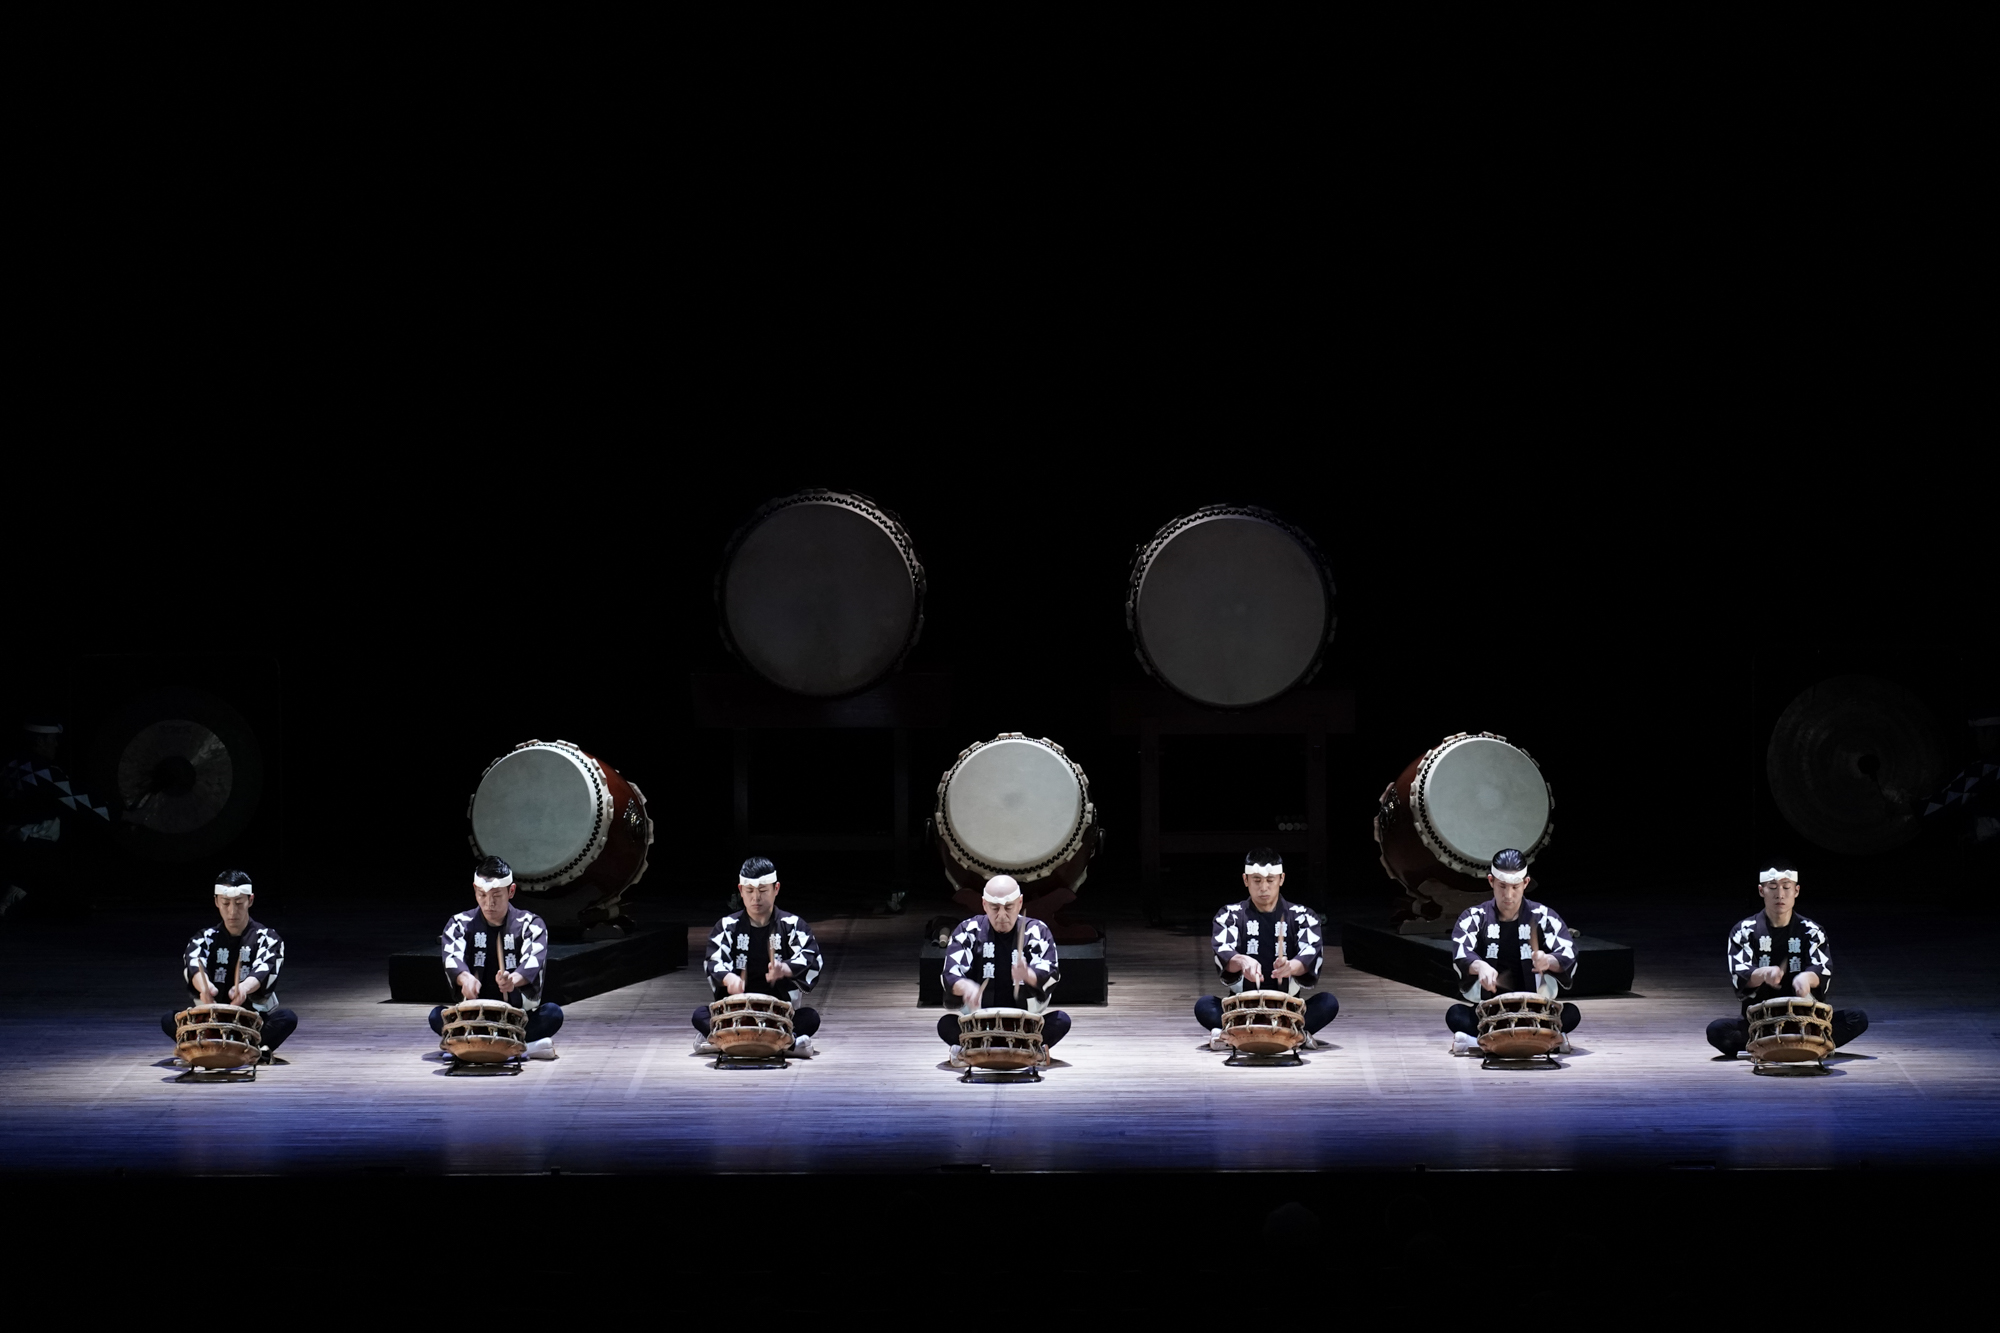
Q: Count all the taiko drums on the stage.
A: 12